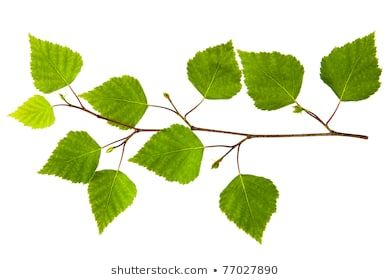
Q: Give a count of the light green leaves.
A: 1